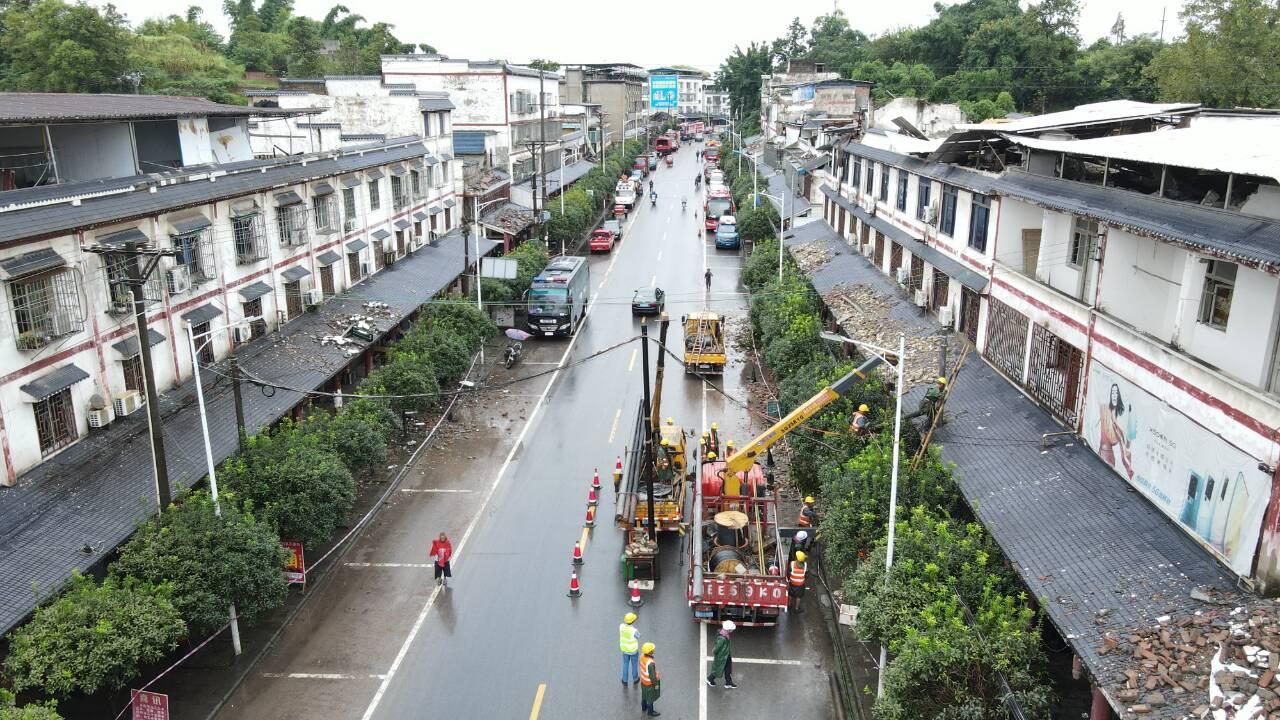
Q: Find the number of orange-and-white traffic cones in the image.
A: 7